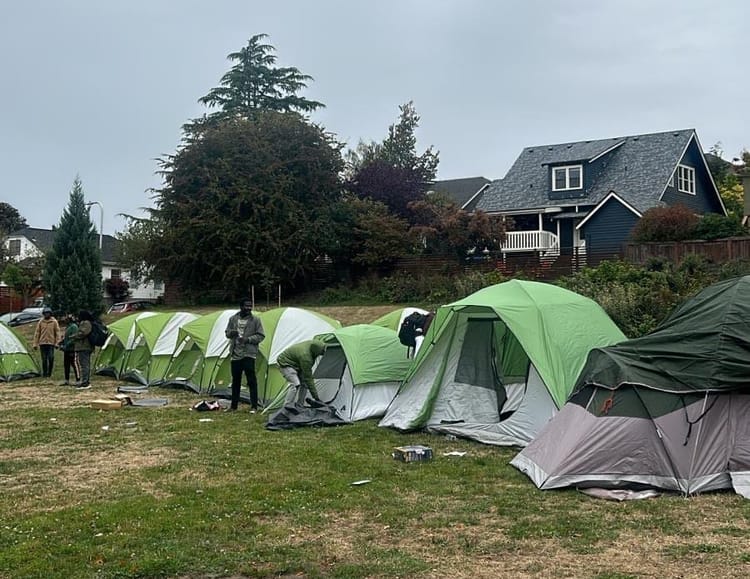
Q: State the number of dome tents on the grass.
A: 9